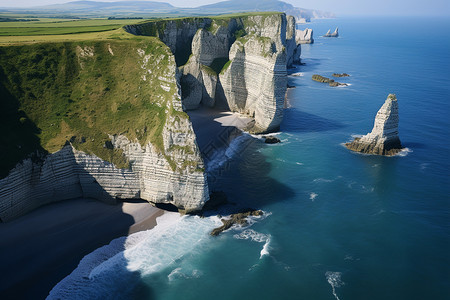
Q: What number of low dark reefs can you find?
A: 4